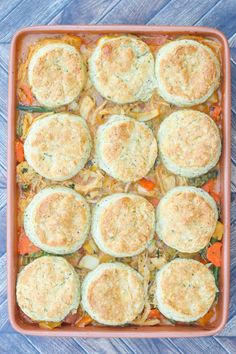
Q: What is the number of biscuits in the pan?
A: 12